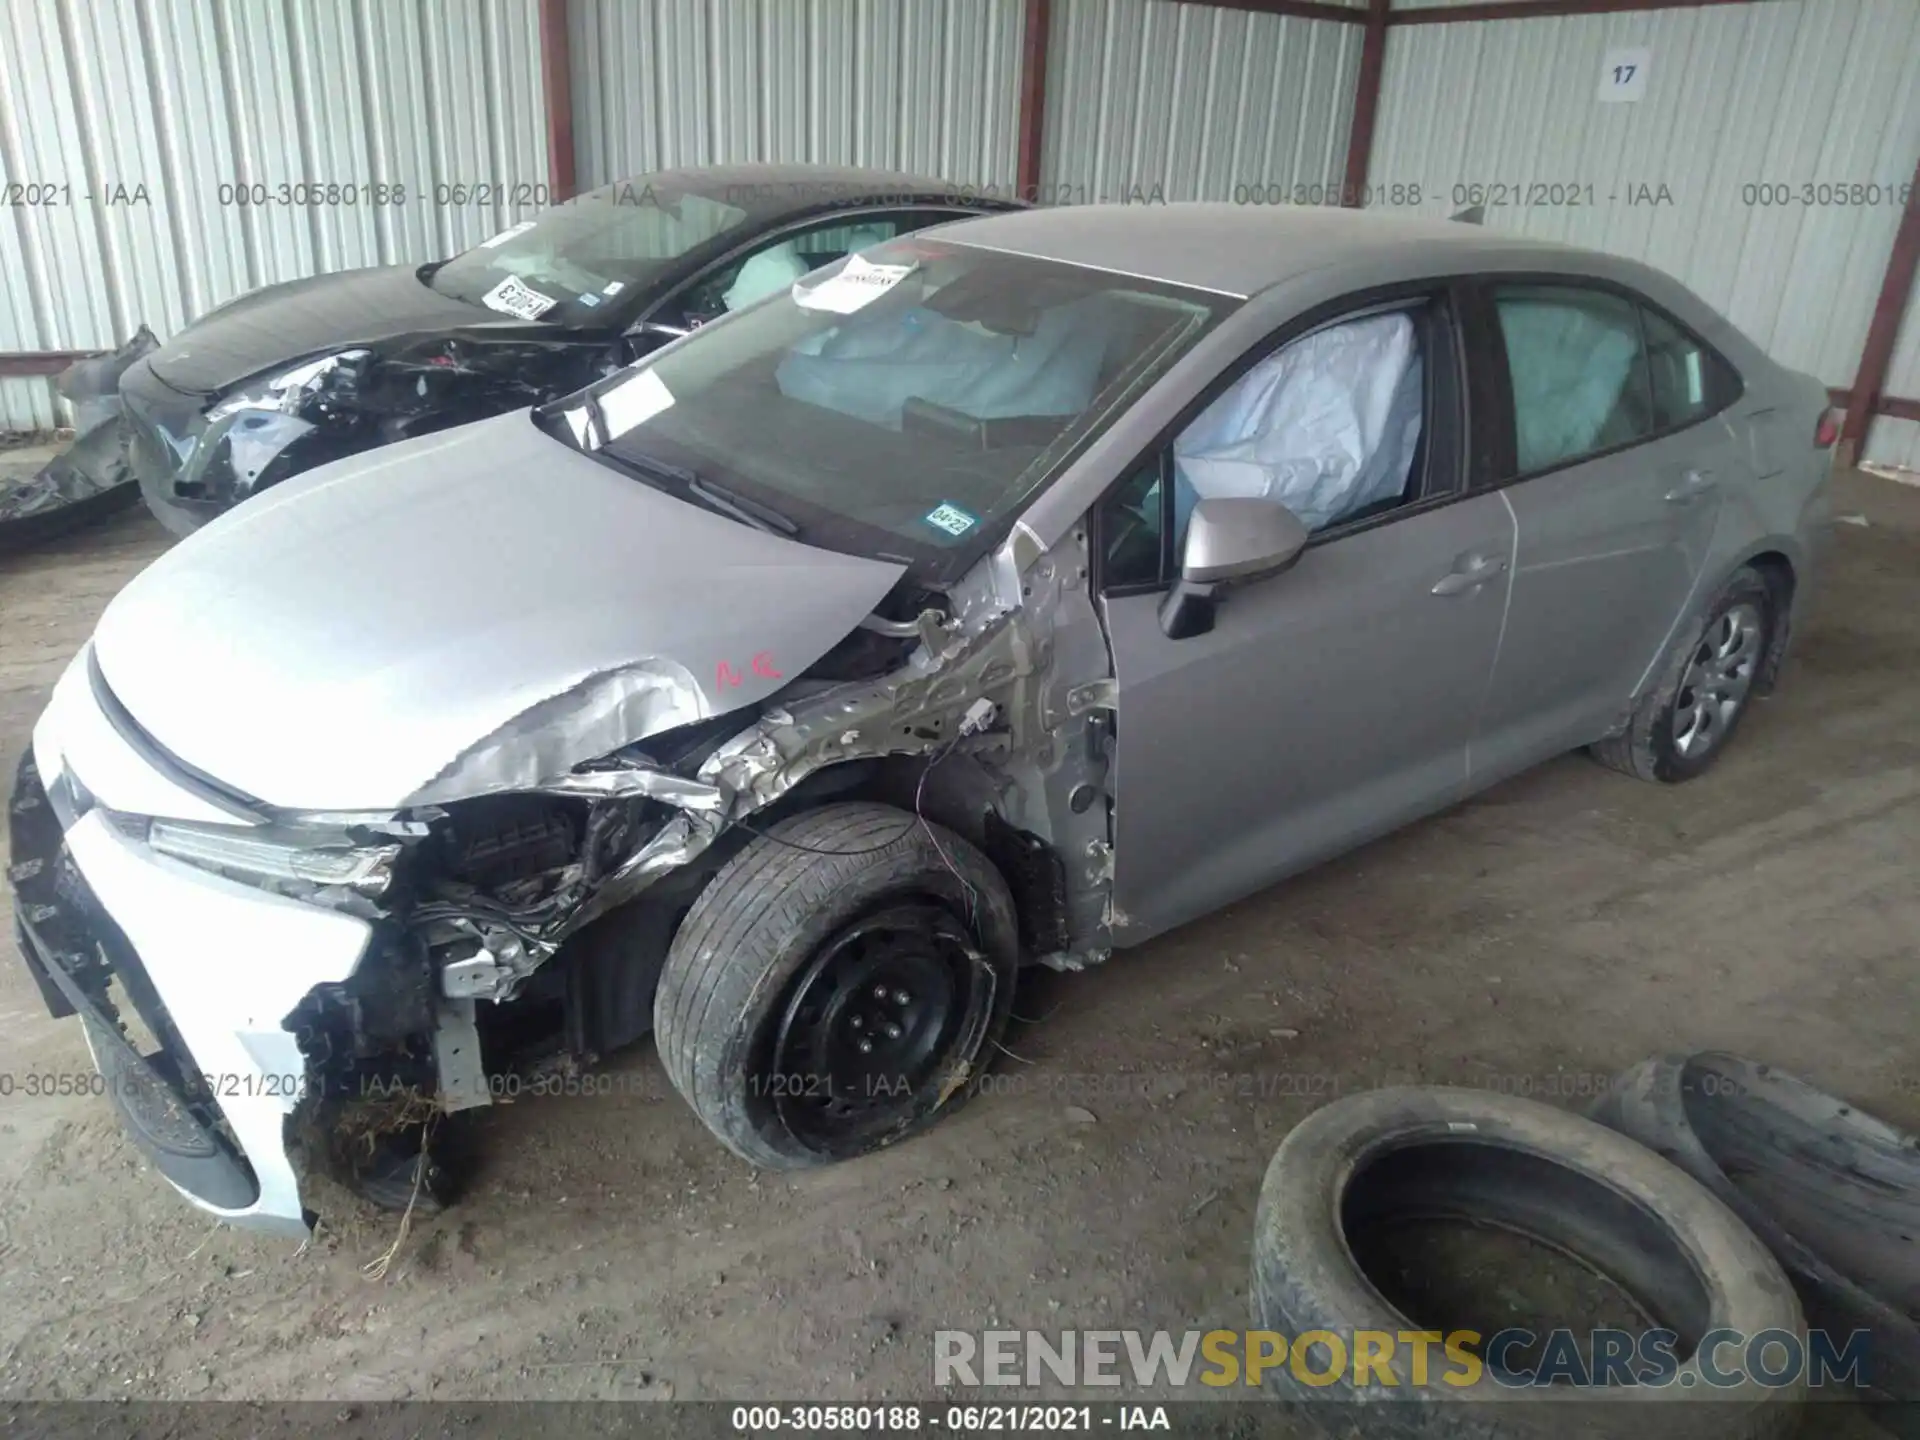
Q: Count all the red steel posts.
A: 4